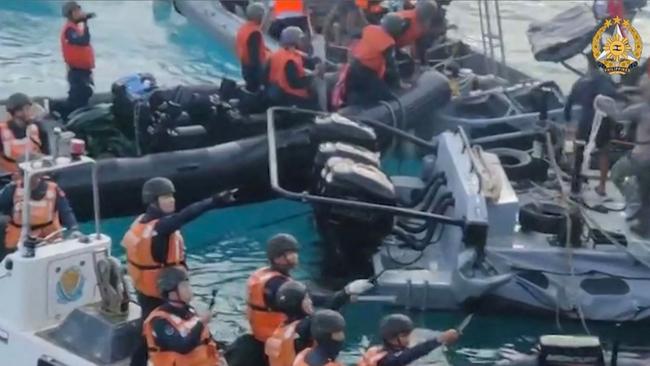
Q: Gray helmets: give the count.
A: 12